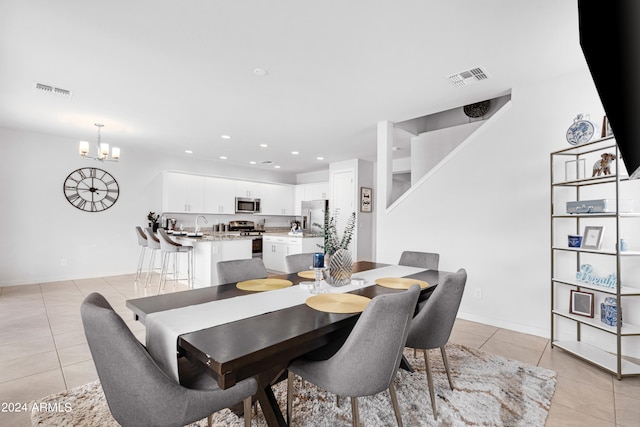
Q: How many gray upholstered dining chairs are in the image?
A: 6